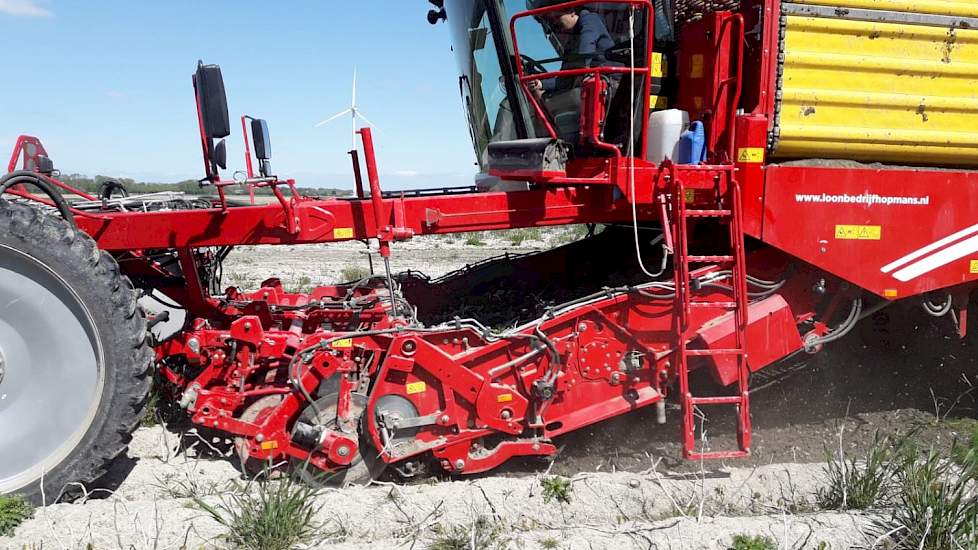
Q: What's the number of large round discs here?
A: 3